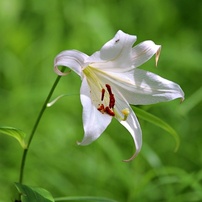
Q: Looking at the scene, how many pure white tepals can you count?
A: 6